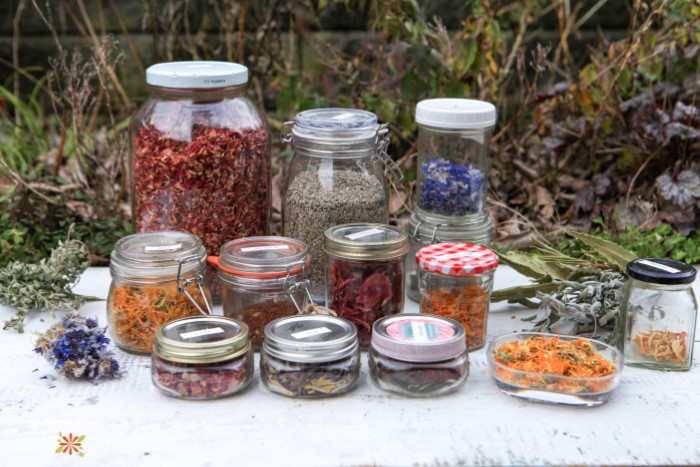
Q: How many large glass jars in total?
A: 2